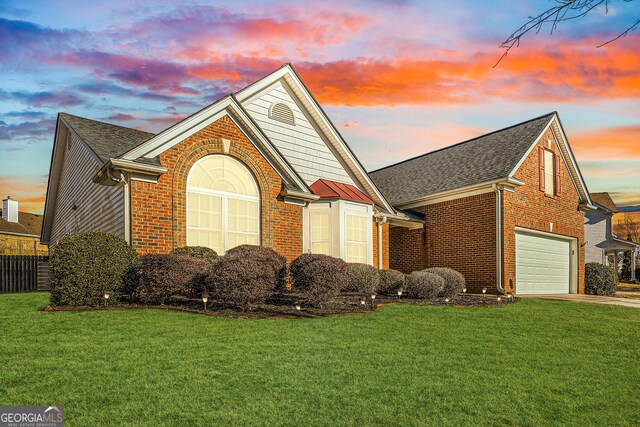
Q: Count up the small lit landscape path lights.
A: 11